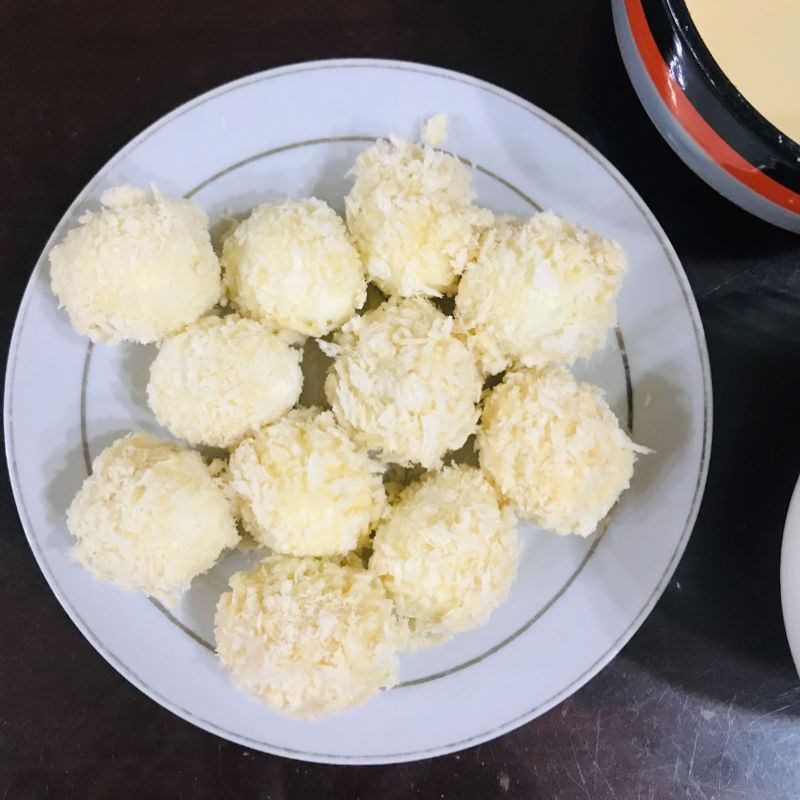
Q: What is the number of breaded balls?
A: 11